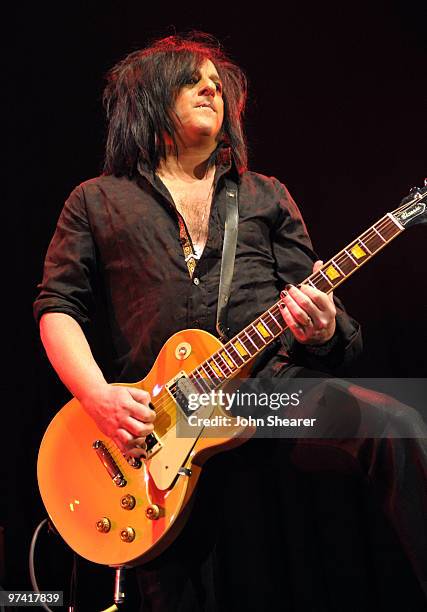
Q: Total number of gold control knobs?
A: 4